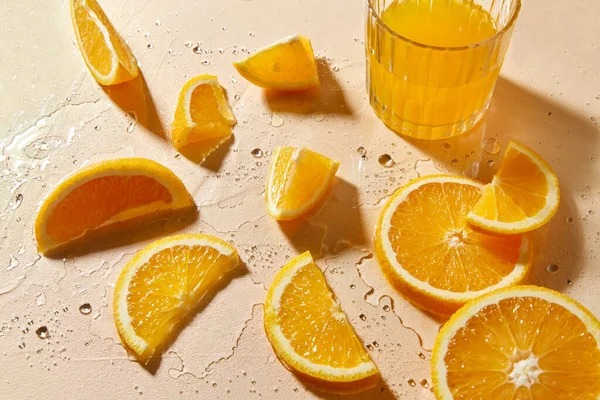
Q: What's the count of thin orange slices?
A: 5